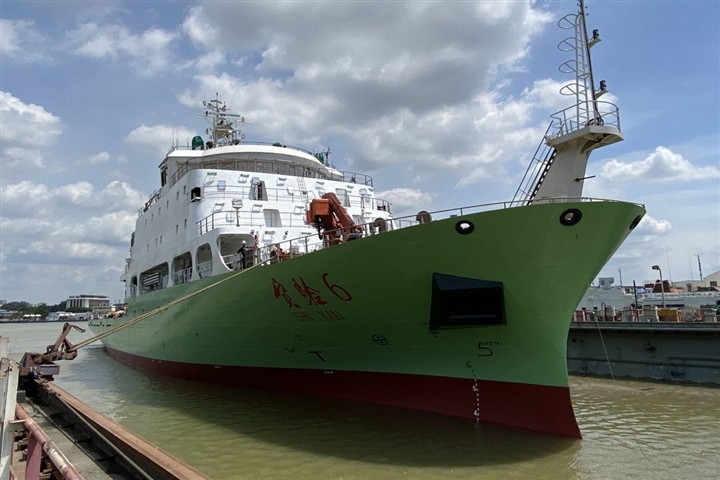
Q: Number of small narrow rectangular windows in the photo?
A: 11